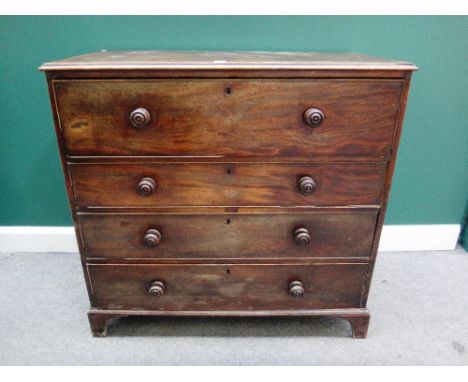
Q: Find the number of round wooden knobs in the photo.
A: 8